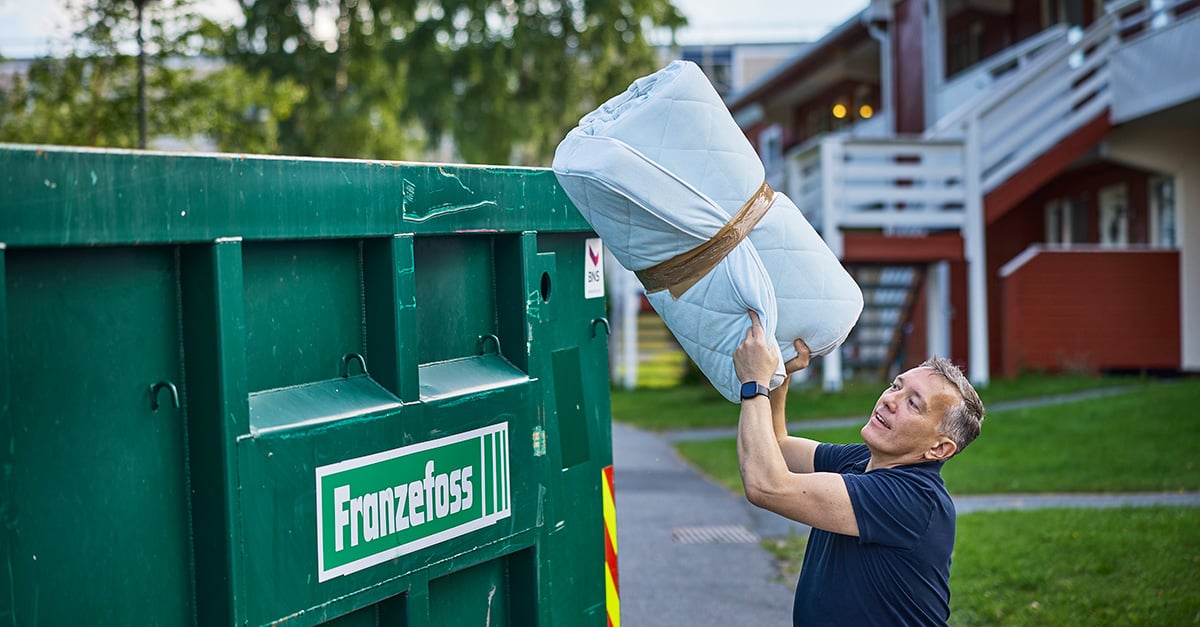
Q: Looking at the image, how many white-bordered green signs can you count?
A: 1